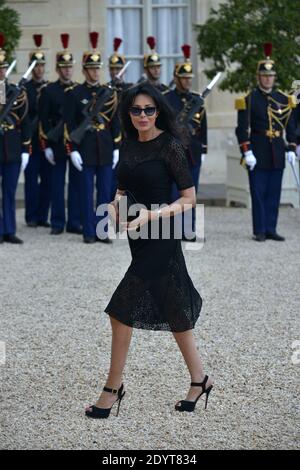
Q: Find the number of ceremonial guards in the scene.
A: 8